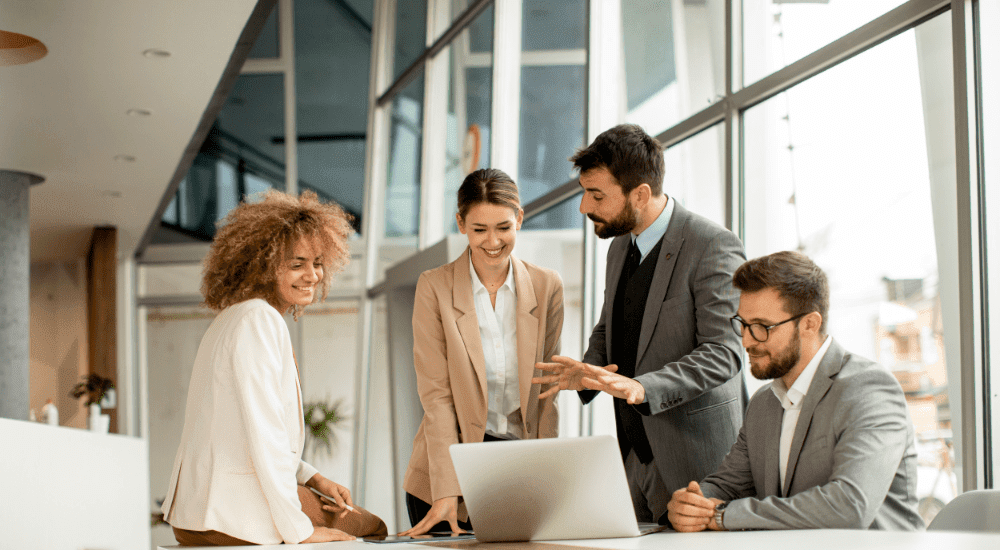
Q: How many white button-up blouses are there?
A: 1